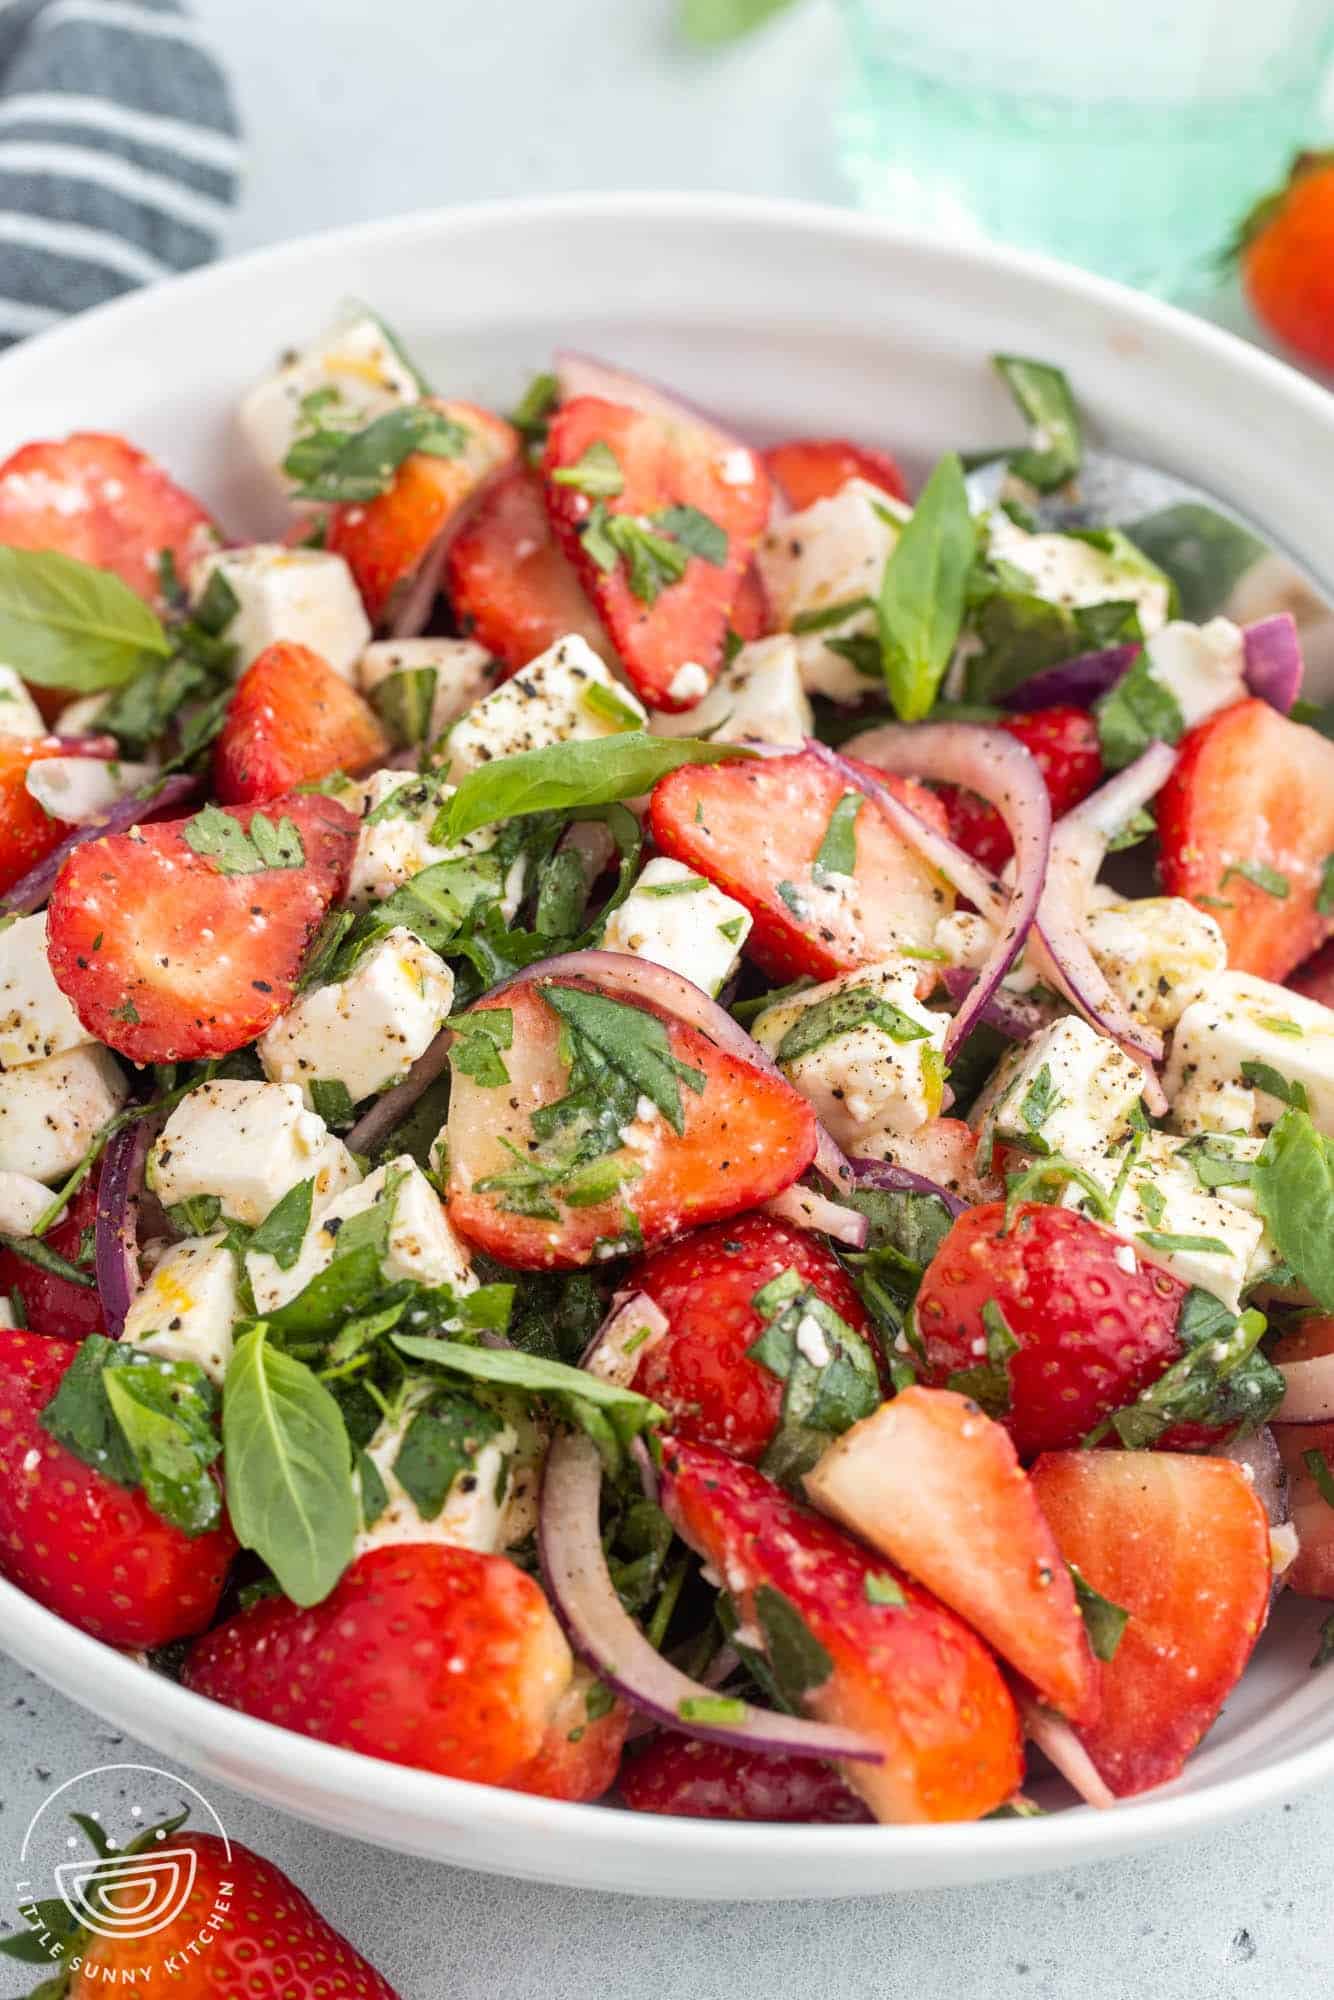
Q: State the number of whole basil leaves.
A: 6